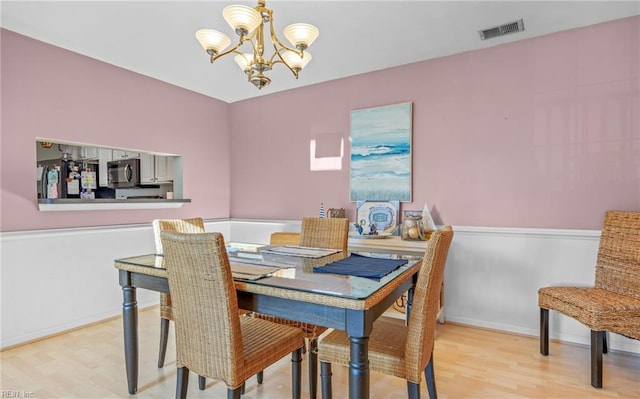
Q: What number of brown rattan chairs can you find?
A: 5